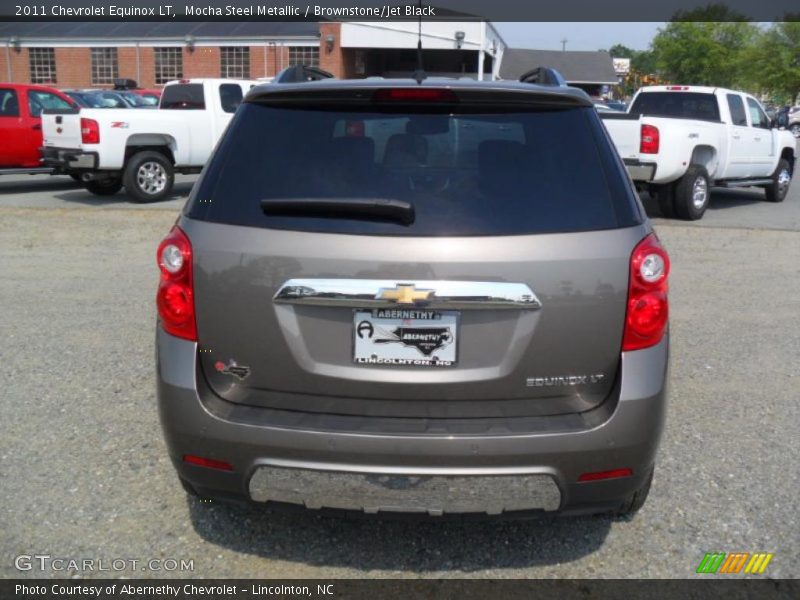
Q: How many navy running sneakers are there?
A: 0